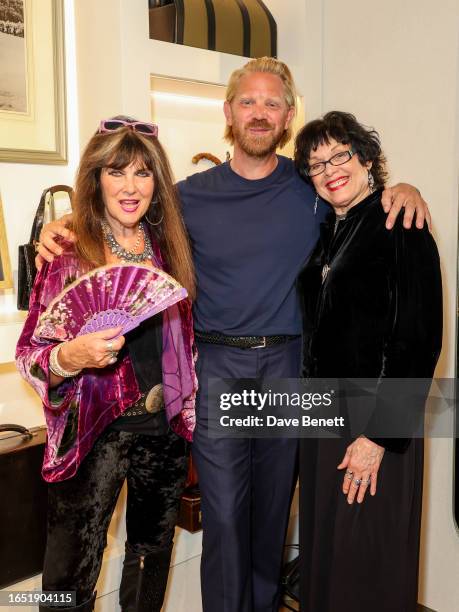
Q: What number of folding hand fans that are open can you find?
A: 1